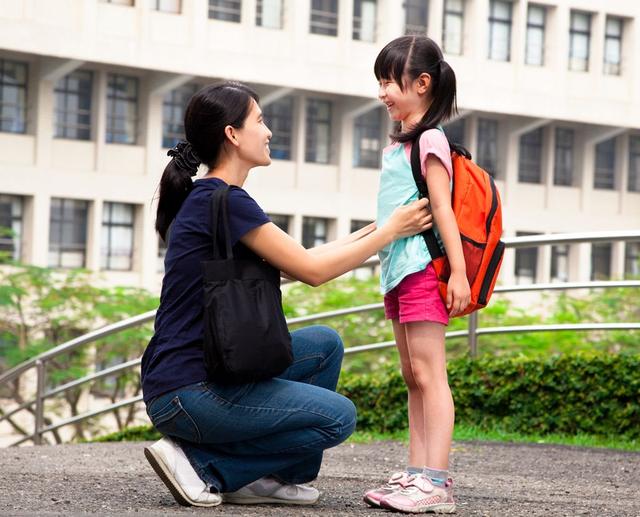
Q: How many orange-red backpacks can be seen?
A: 1